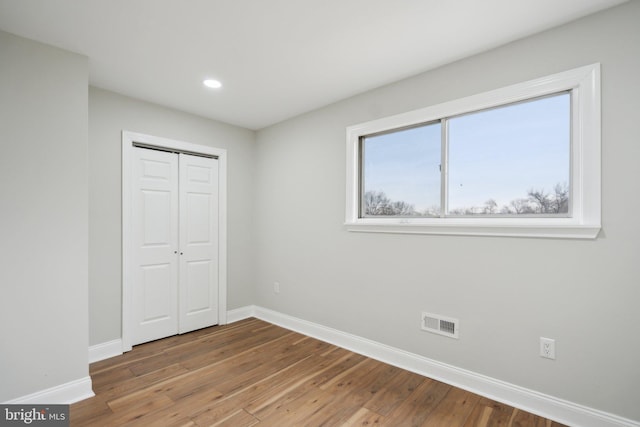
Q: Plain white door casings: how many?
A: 1